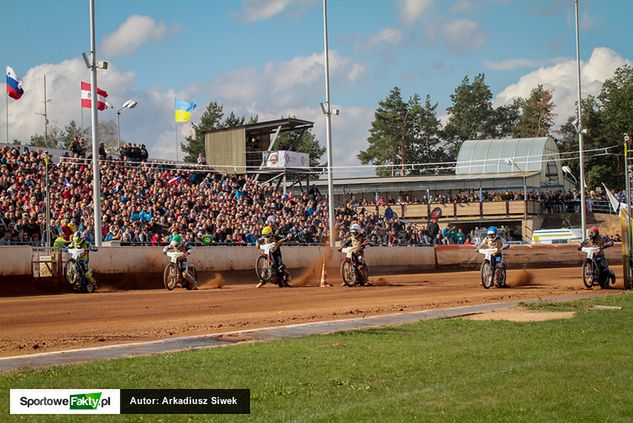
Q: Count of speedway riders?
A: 6